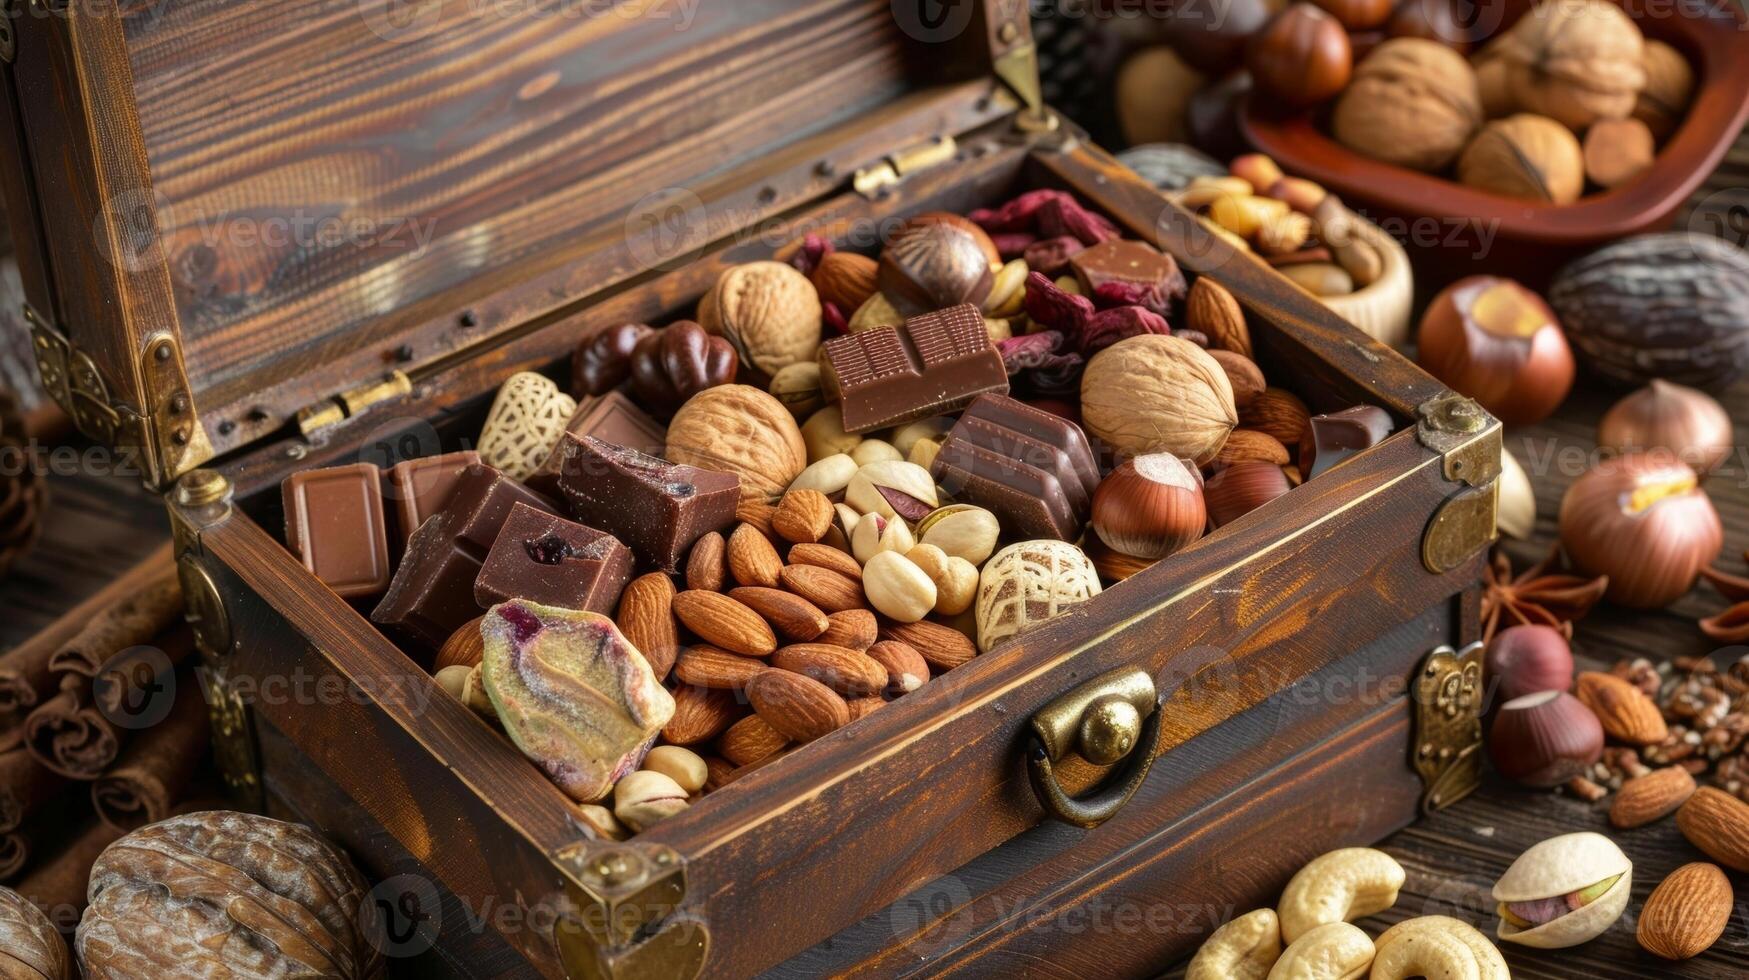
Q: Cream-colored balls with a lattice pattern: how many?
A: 2